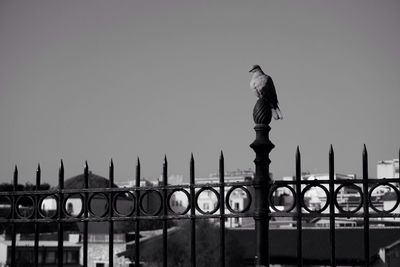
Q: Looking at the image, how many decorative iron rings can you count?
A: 14